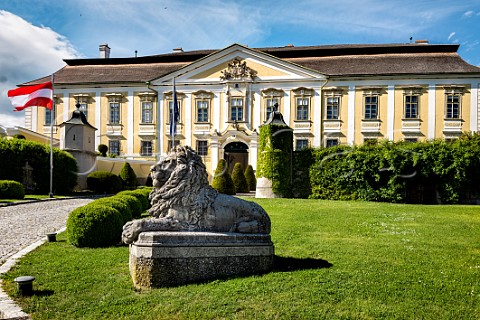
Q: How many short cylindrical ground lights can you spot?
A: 2